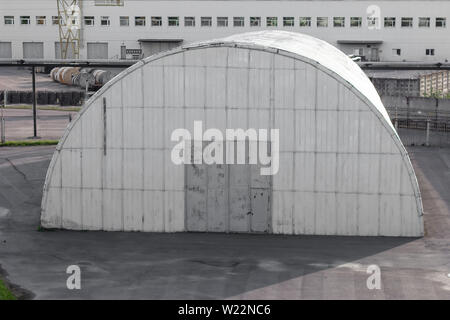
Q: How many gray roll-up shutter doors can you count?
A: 4